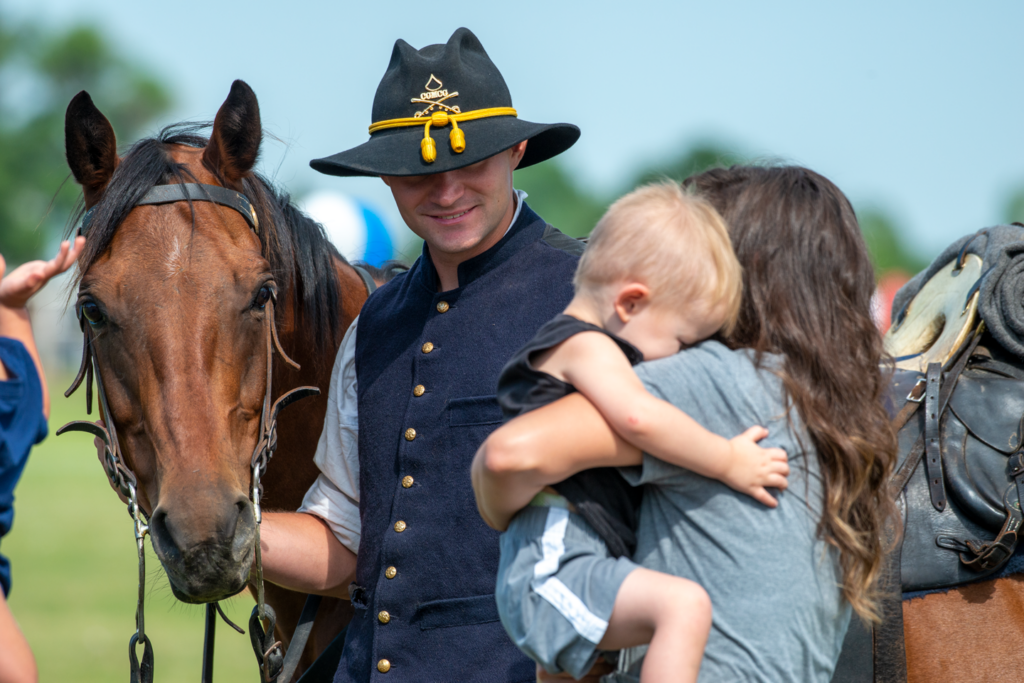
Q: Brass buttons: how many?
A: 9